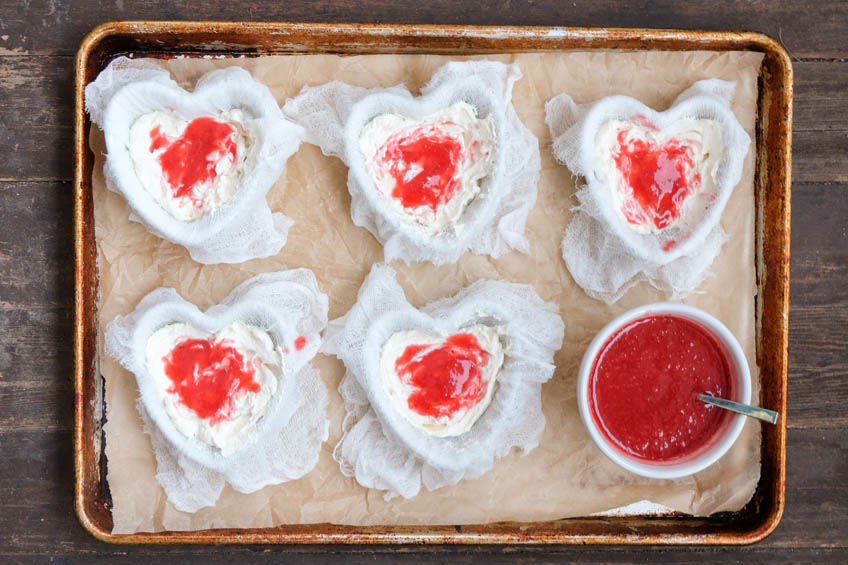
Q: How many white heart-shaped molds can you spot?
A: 5